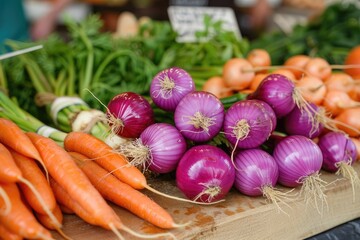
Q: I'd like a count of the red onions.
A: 11